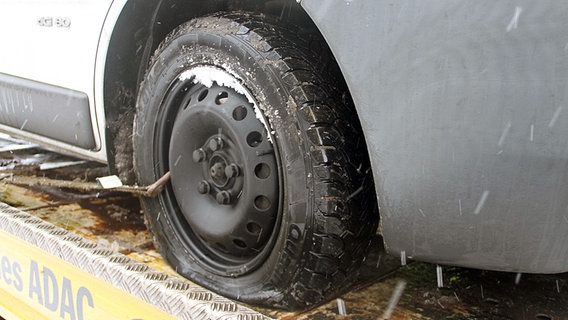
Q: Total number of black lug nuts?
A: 5